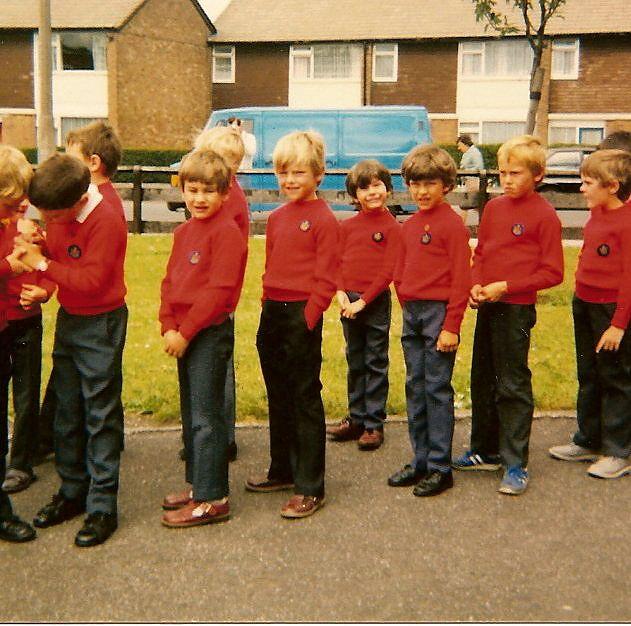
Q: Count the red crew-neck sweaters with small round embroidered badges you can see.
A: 7